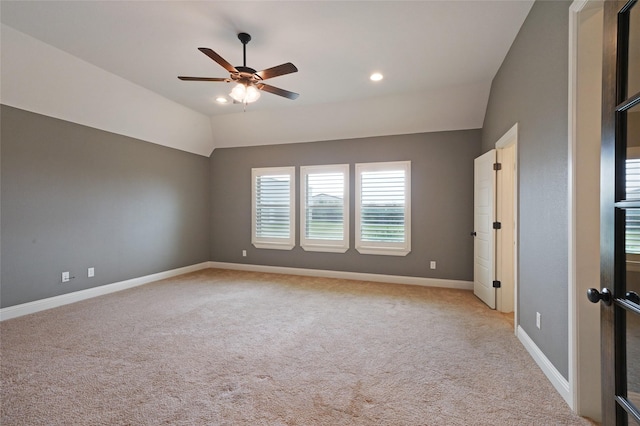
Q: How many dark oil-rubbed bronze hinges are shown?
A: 3